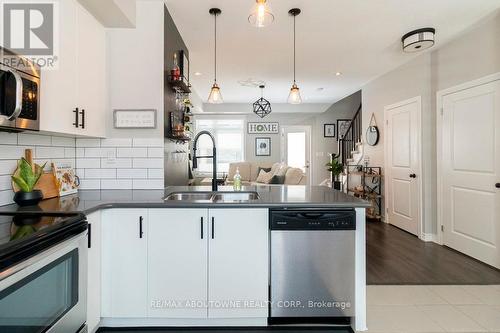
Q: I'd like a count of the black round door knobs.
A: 2